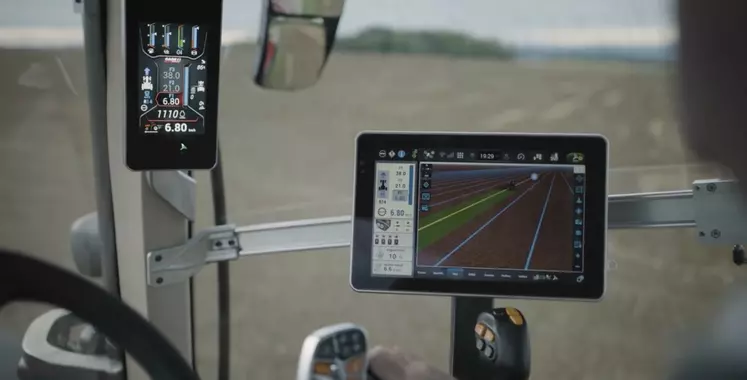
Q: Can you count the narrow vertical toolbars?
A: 2